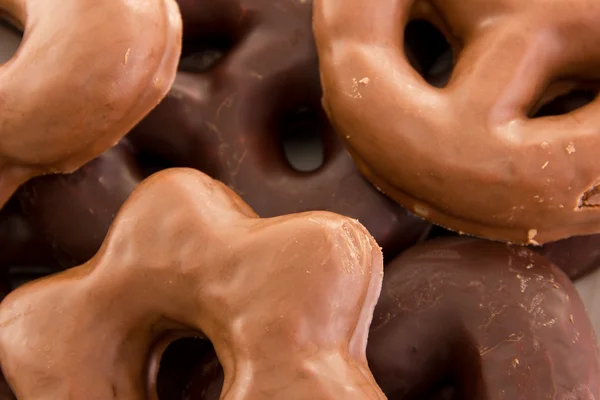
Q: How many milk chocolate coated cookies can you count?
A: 3